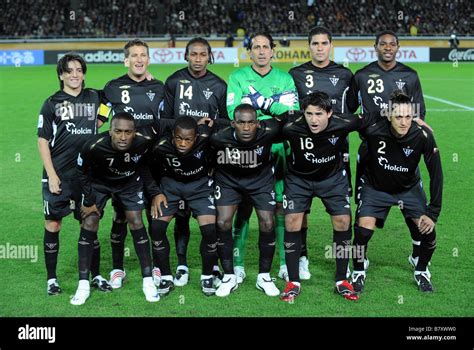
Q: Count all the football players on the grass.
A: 11